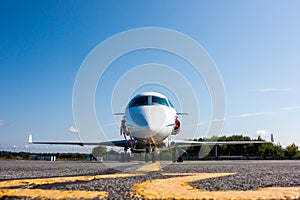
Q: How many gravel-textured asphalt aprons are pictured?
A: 1